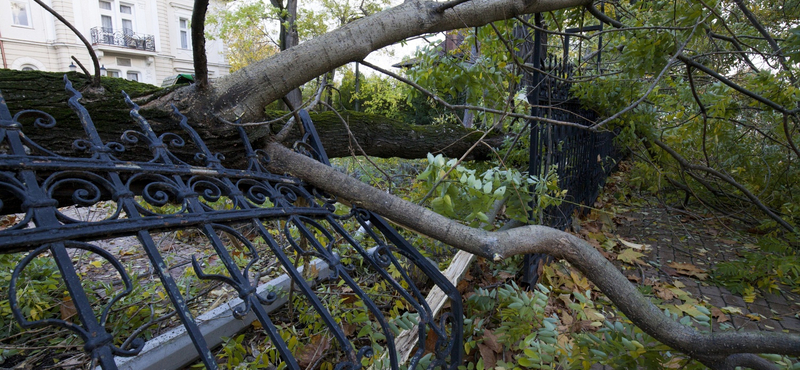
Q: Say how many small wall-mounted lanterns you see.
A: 2